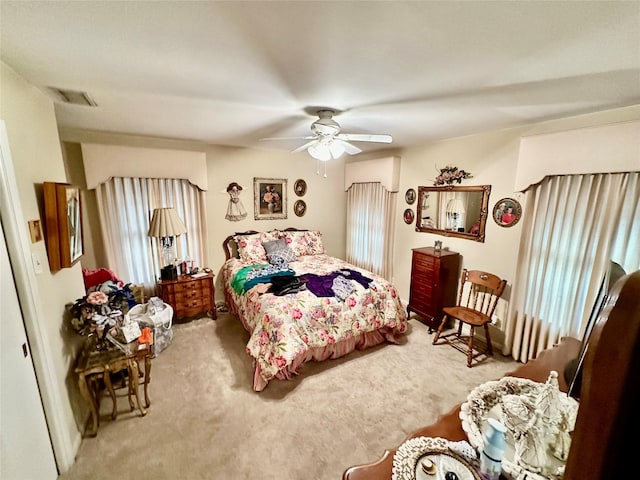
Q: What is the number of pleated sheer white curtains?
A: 3